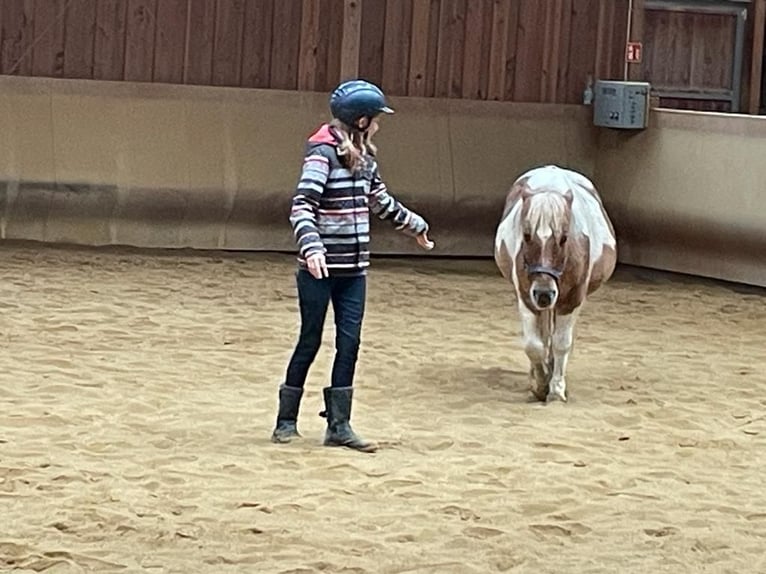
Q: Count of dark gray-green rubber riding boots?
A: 2